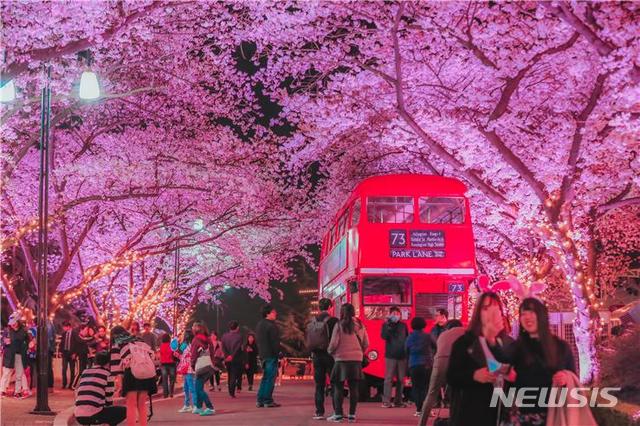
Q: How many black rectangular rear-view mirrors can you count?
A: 1